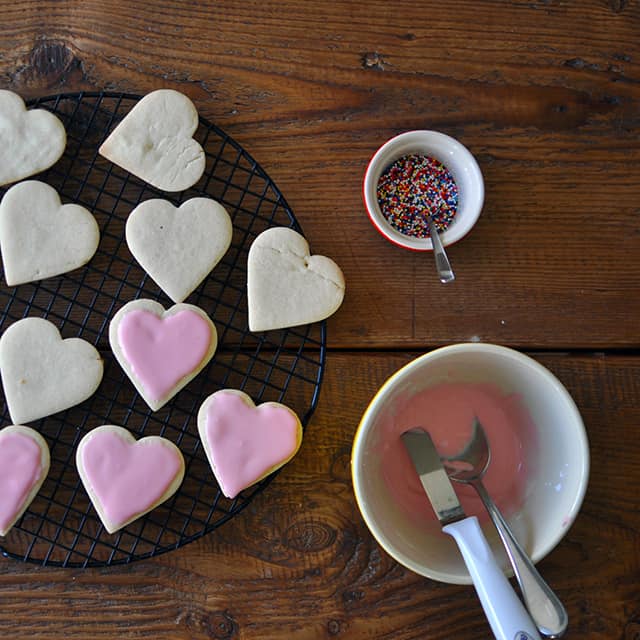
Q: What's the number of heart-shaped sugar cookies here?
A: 10